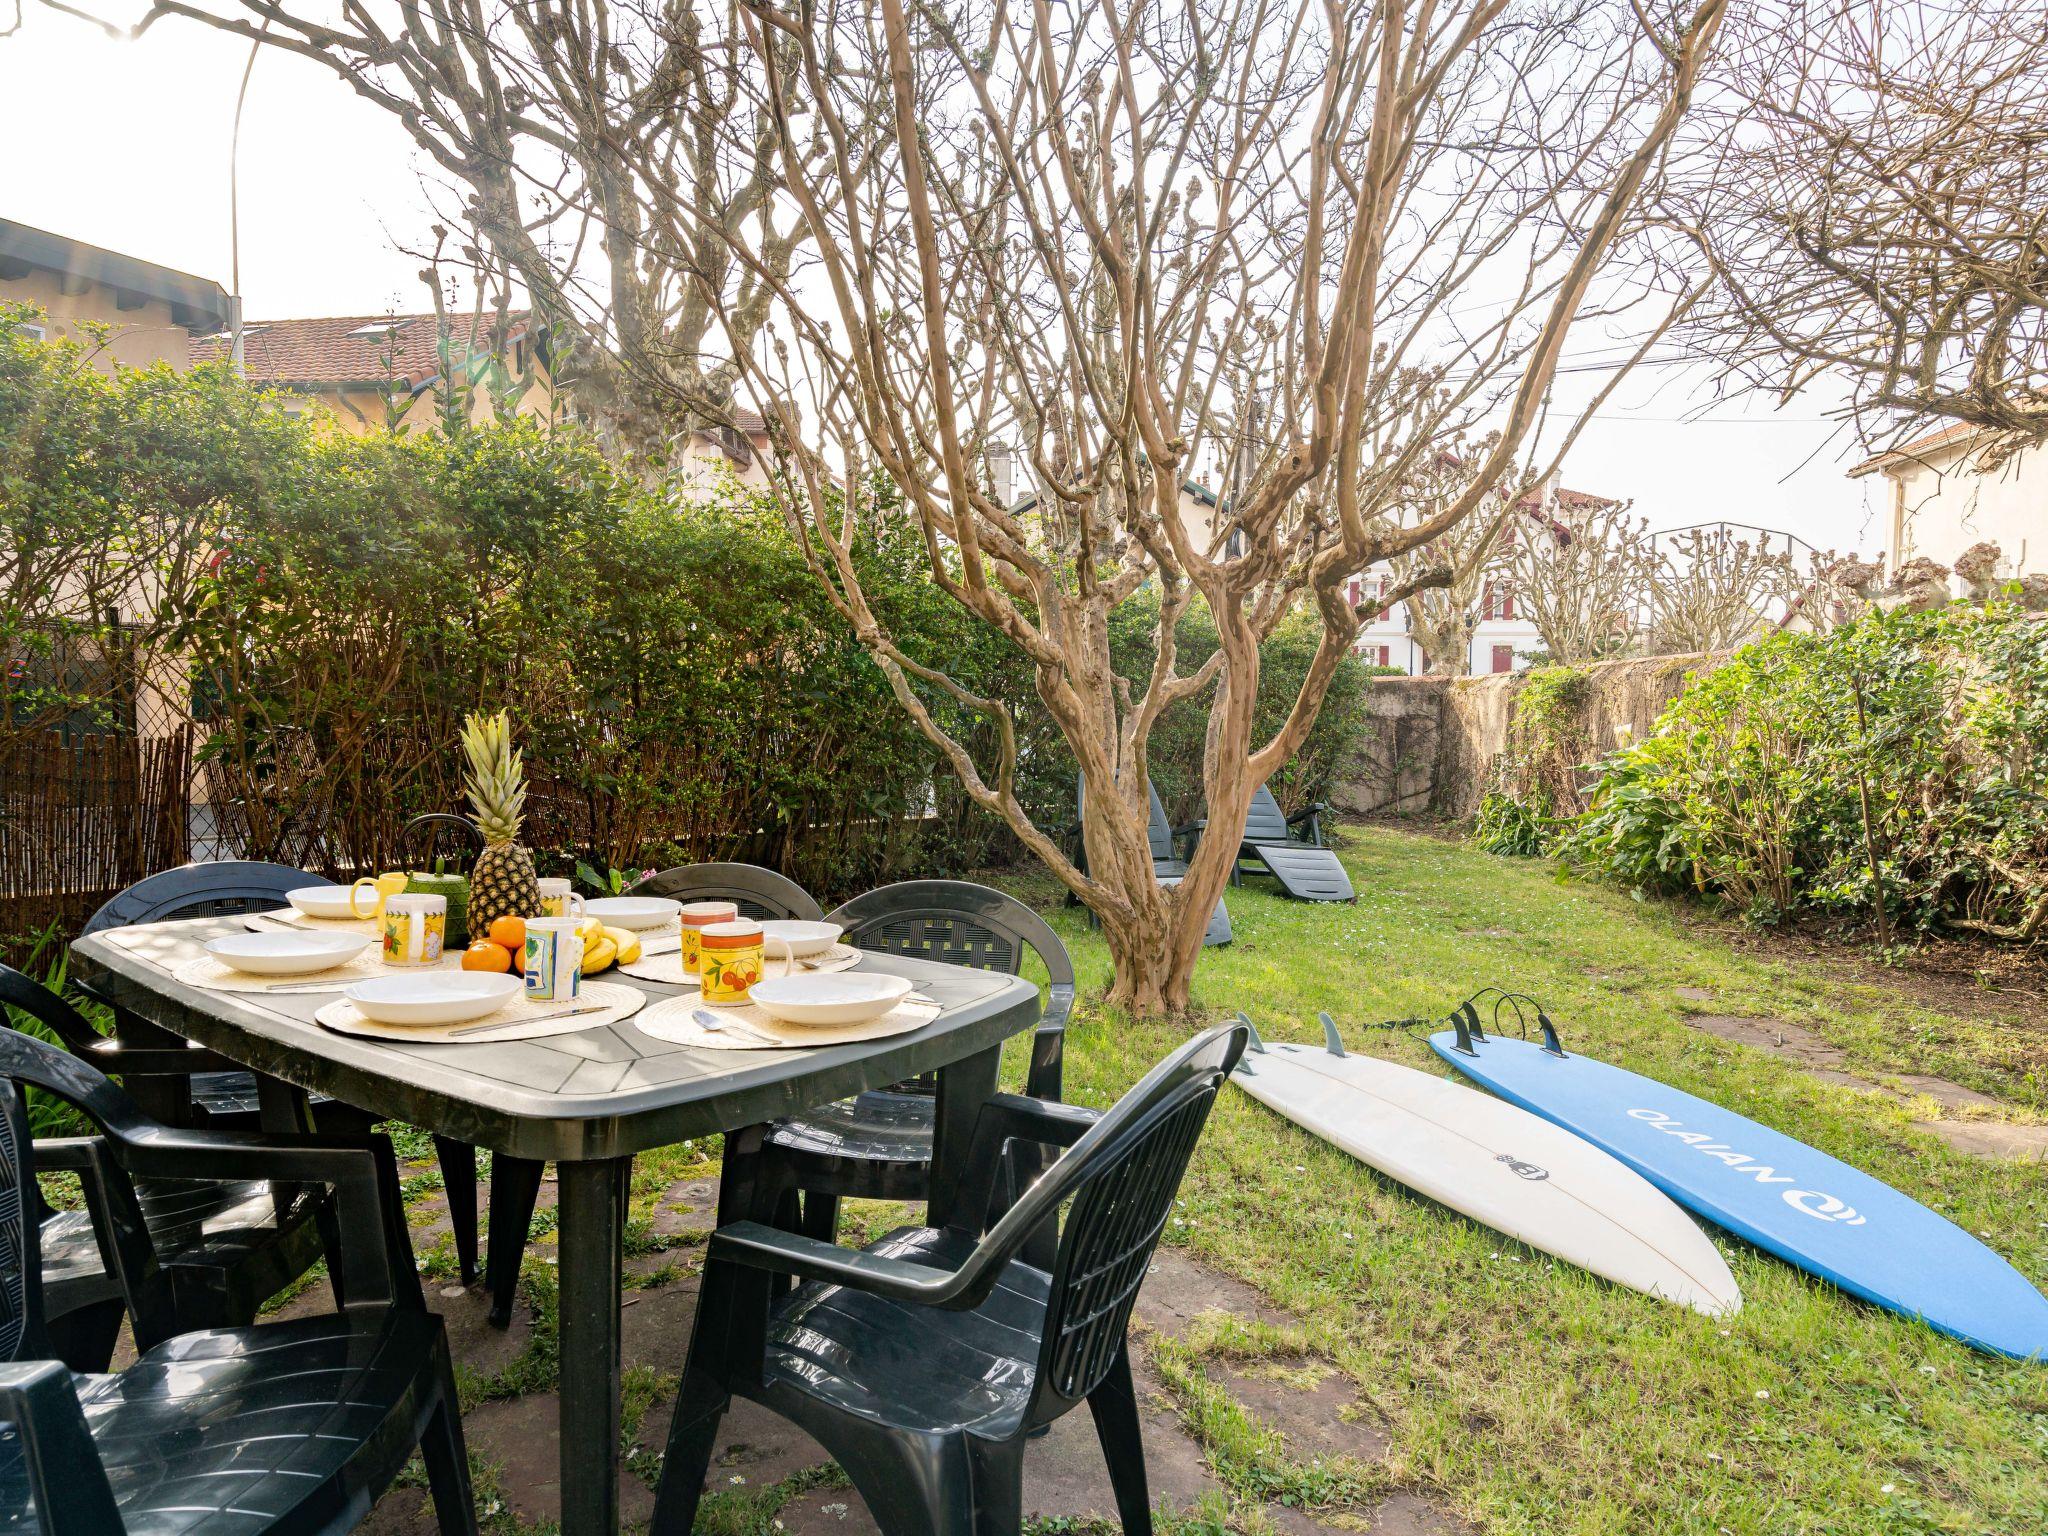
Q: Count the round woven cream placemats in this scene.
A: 6